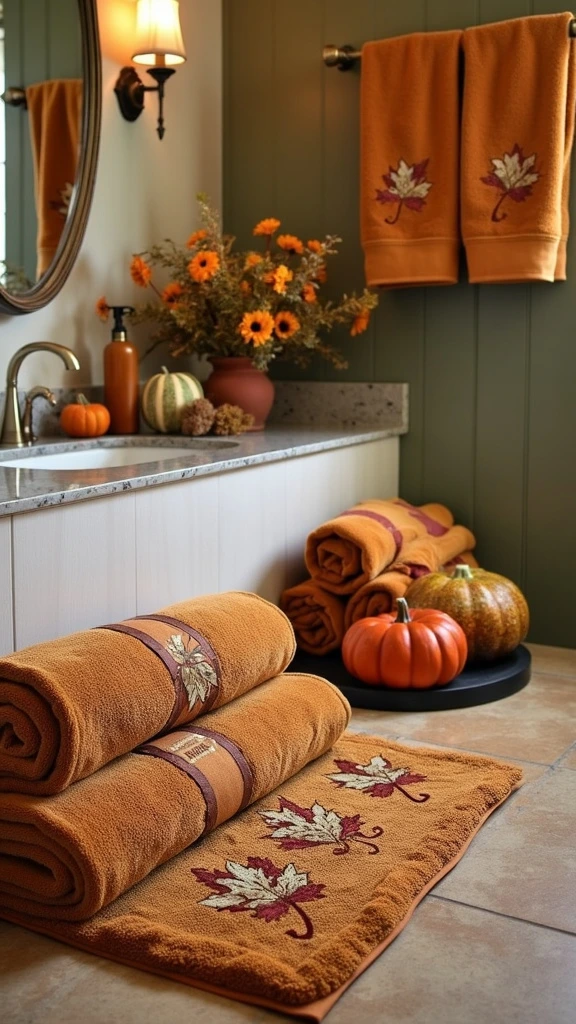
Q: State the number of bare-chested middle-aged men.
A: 0